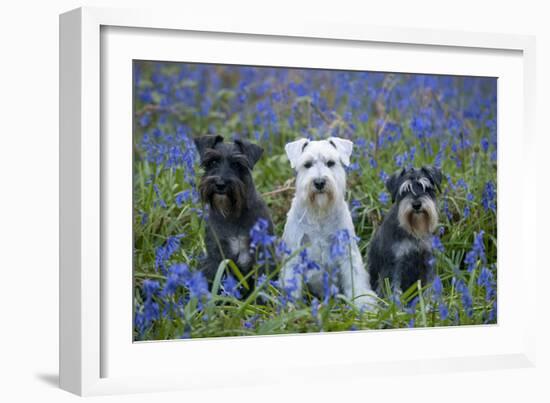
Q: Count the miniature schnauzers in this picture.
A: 3